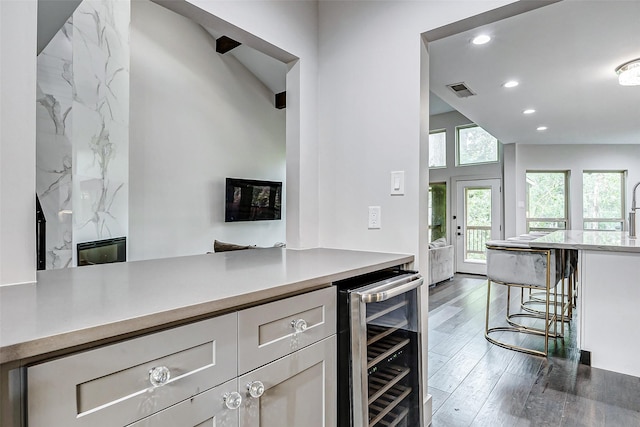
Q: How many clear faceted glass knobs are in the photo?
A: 4